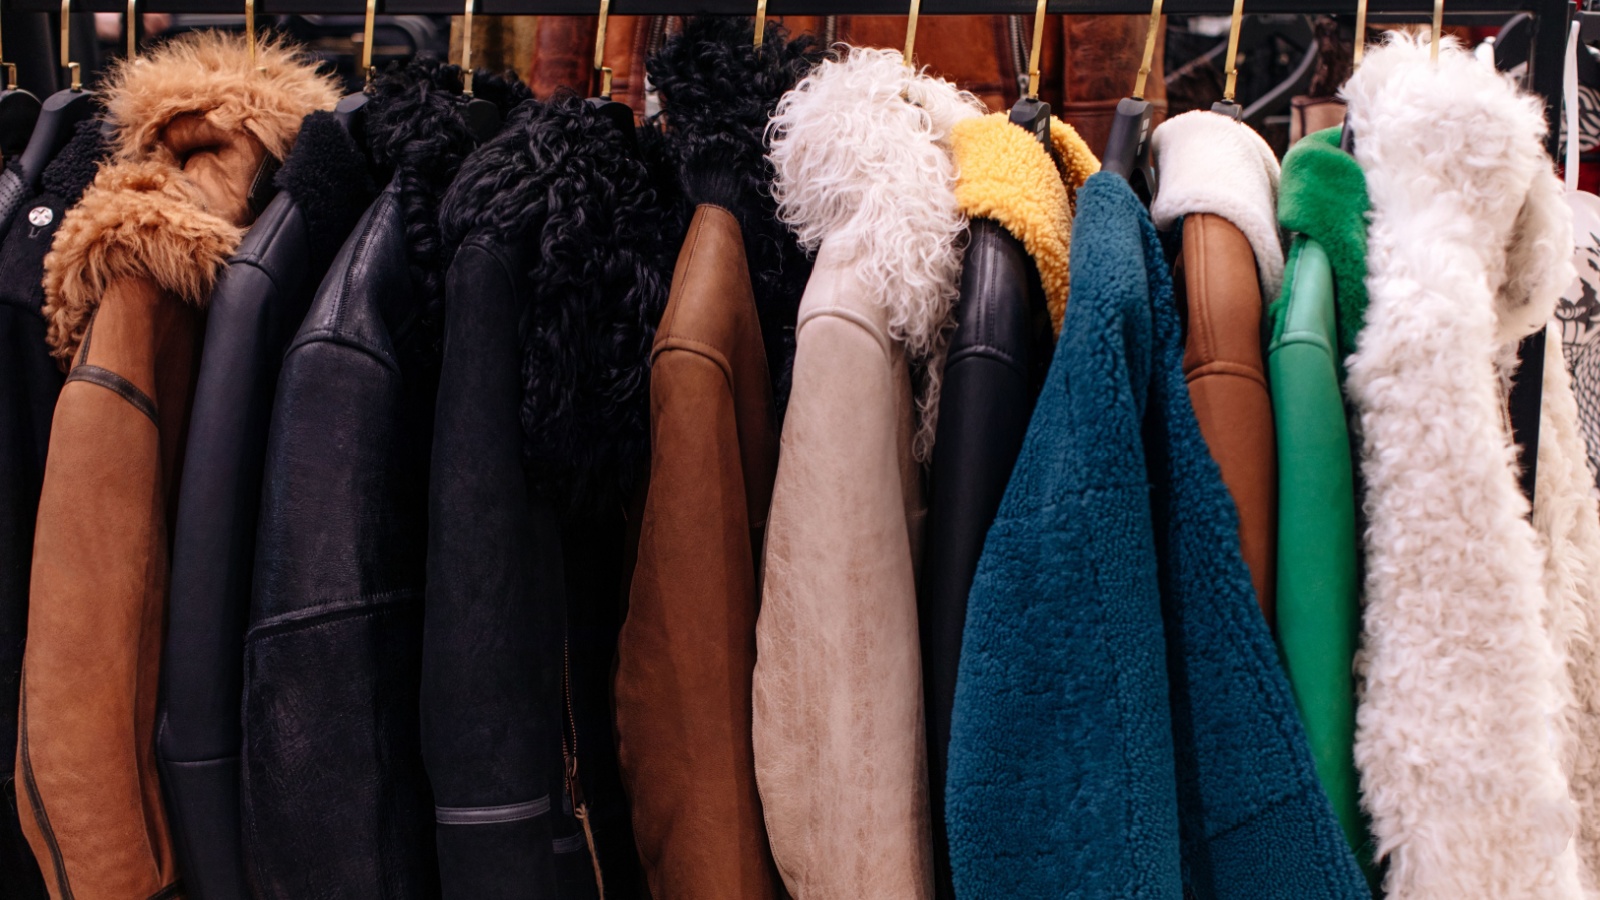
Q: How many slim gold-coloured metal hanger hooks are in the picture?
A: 14